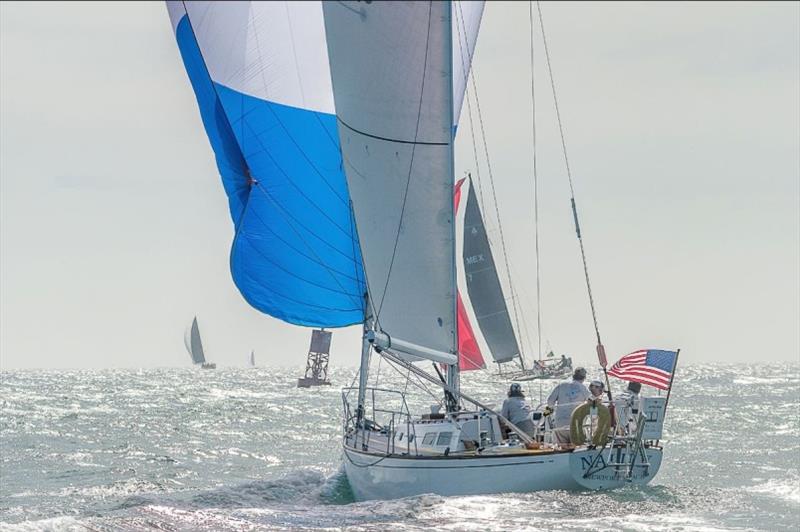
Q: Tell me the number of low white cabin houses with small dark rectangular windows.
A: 1